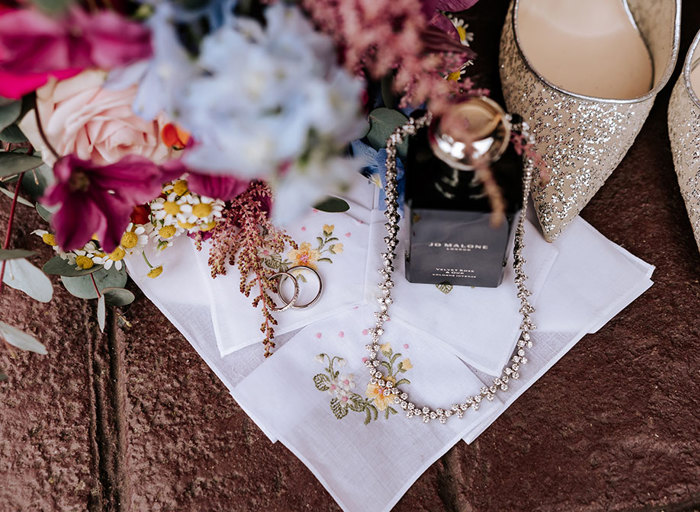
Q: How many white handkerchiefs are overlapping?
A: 3